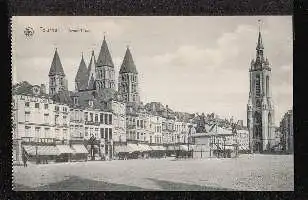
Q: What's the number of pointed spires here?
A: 6